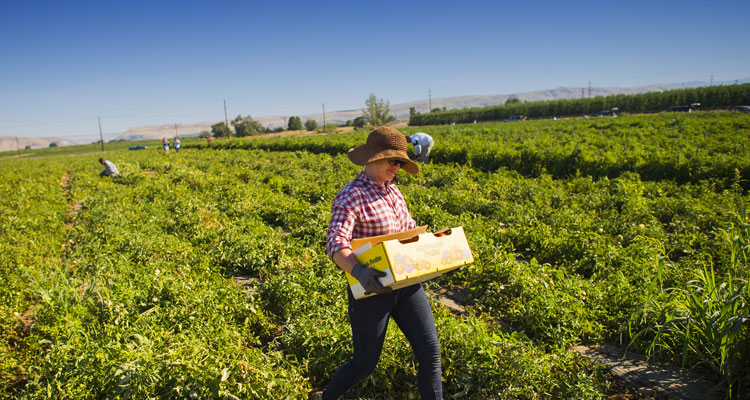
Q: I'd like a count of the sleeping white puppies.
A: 0